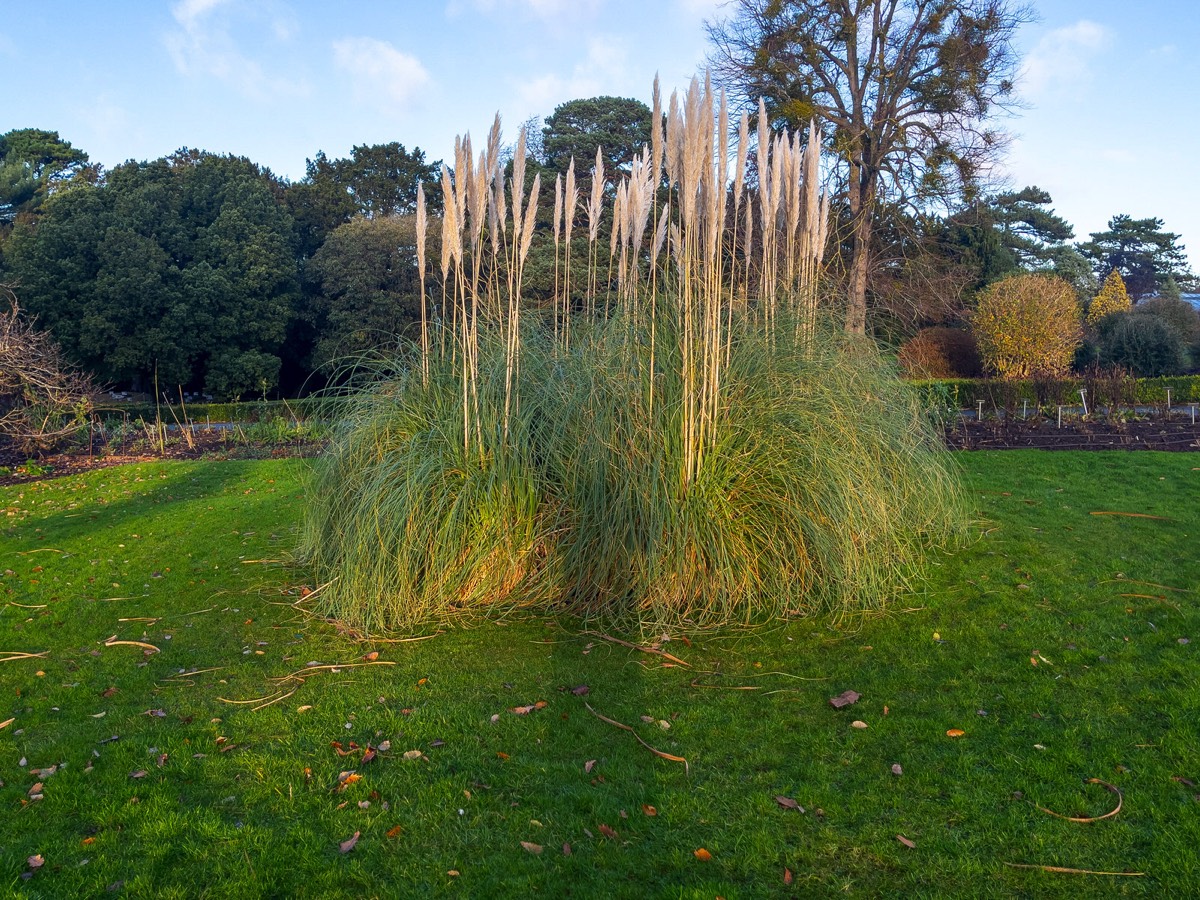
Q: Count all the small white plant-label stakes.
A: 6